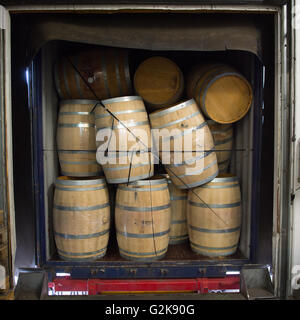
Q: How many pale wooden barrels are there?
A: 11